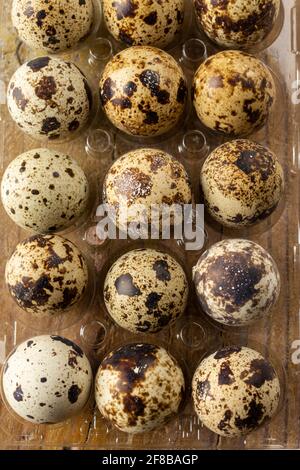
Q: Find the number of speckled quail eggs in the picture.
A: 15